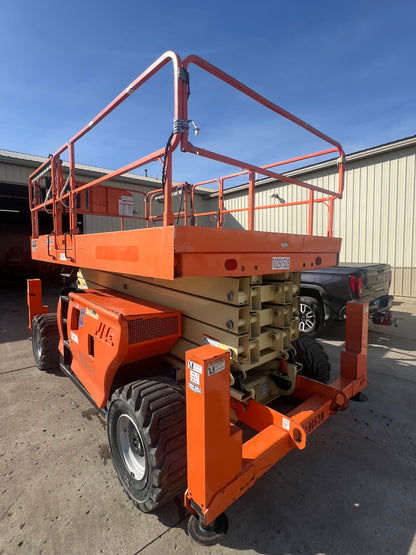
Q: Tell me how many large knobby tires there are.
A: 3